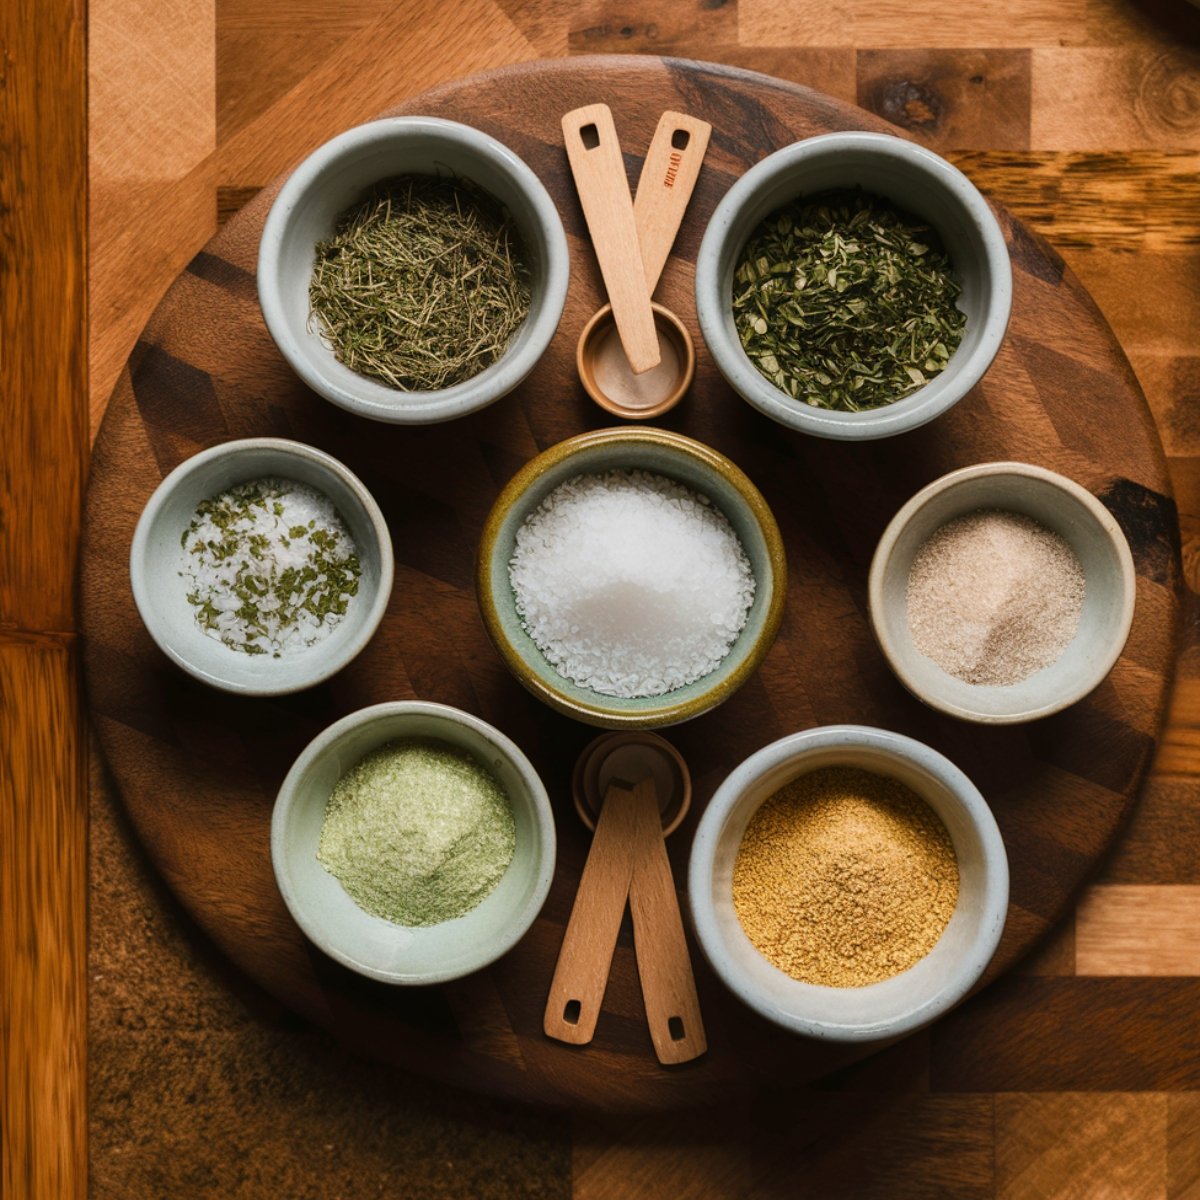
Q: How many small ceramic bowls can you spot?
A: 7